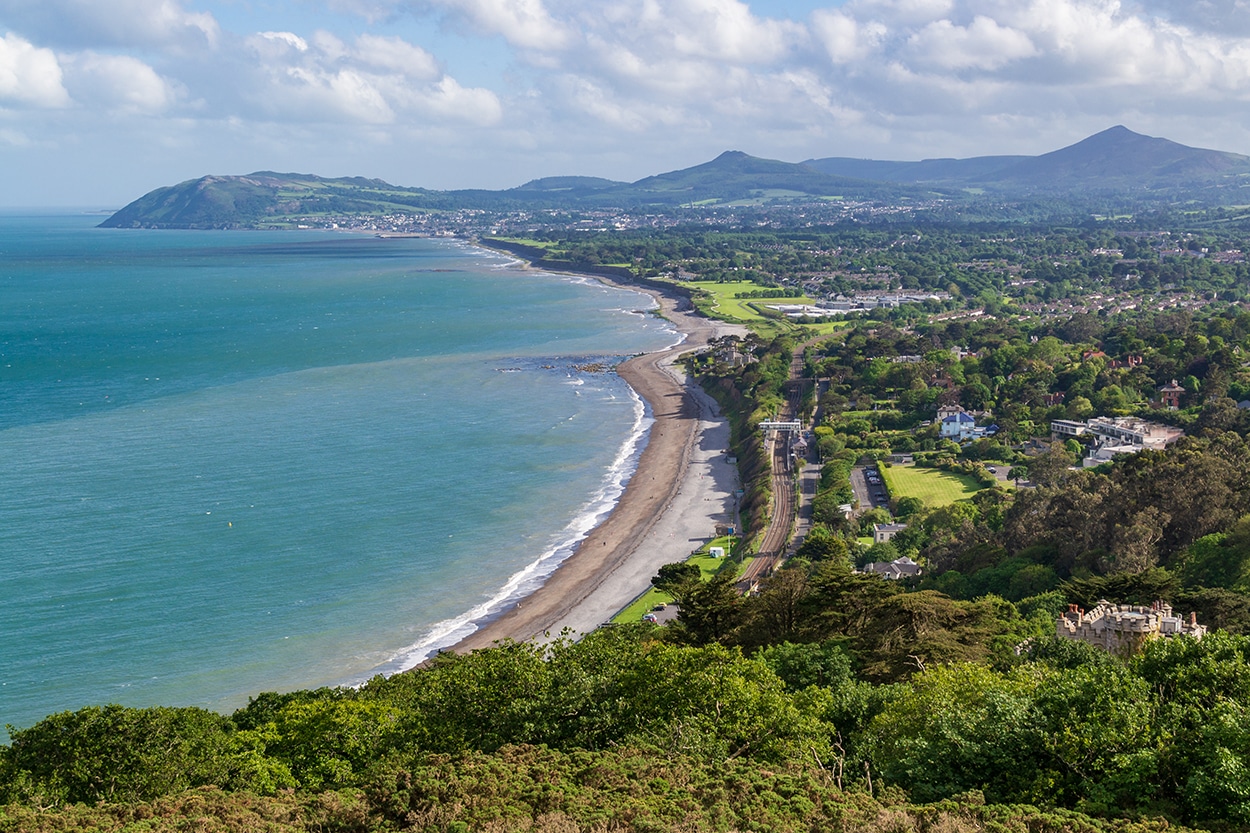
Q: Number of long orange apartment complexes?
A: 0